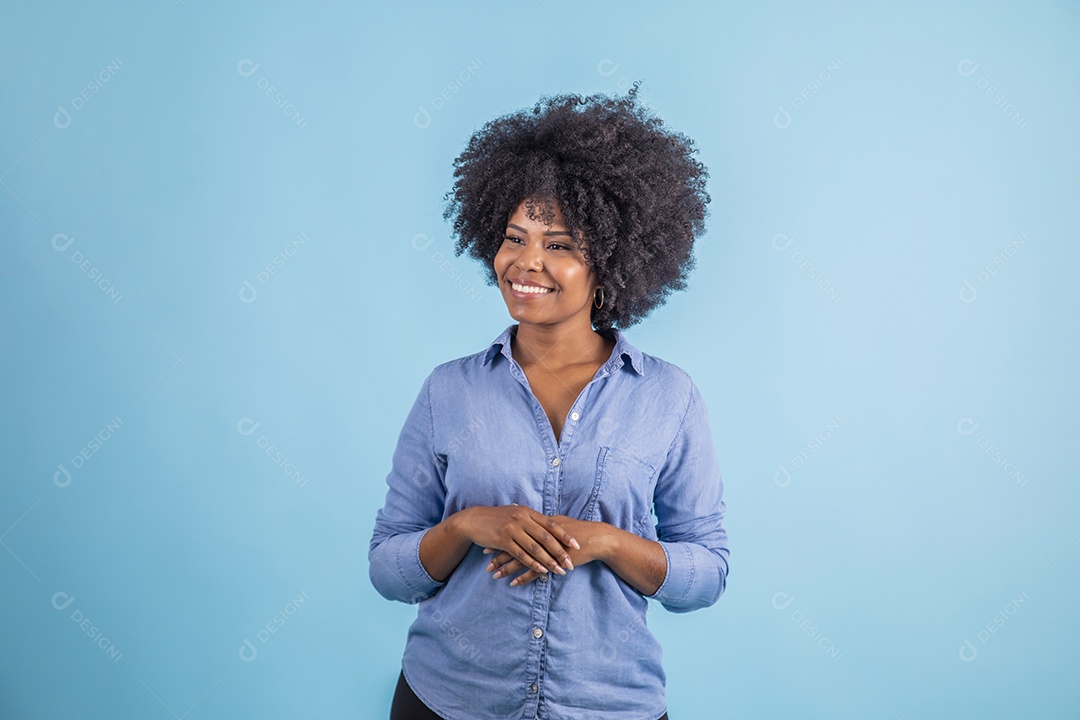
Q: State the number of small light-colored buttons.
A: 5